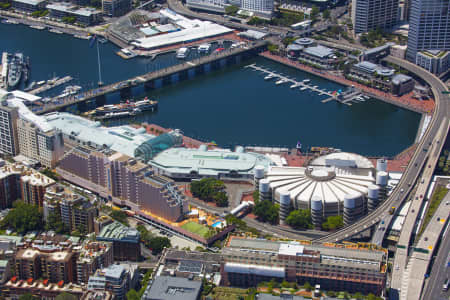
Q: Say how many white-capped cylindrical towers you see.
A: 8